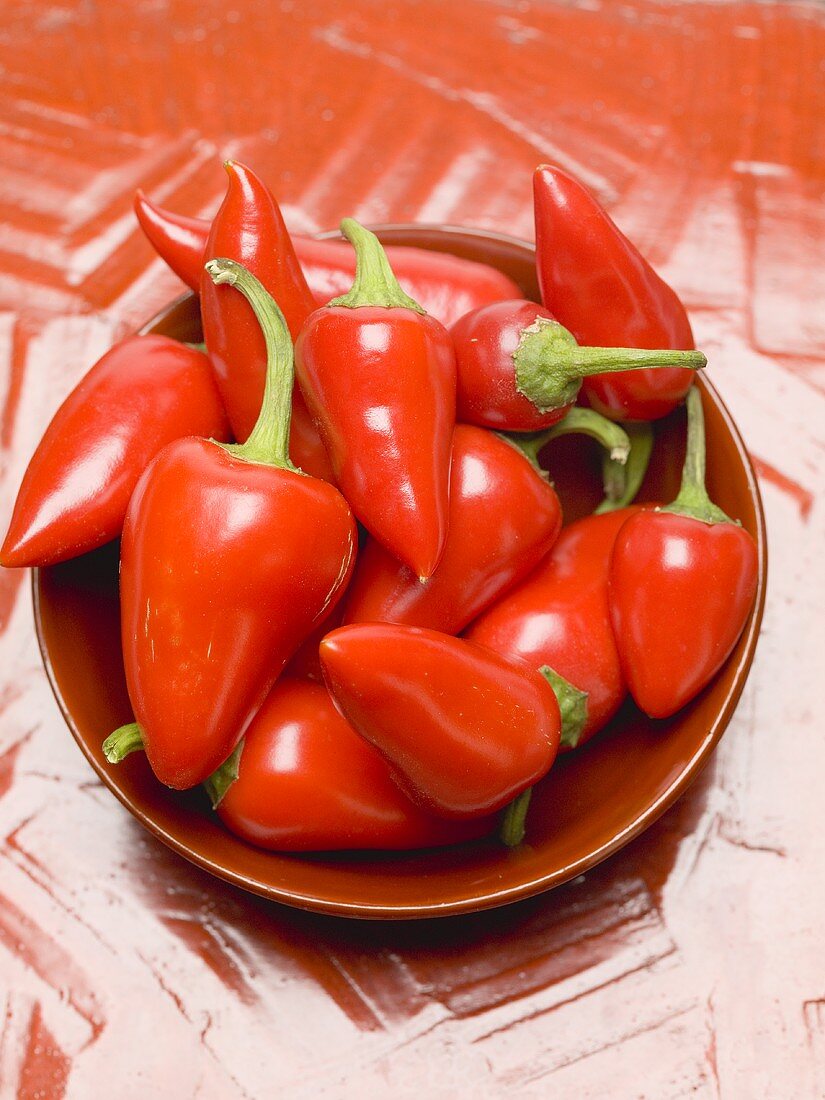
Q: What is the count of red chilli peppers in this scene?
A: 12